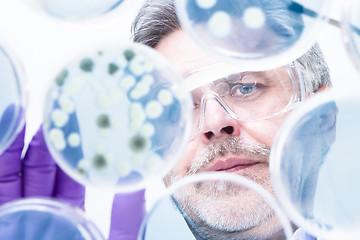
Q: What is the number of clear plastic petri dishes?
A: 8